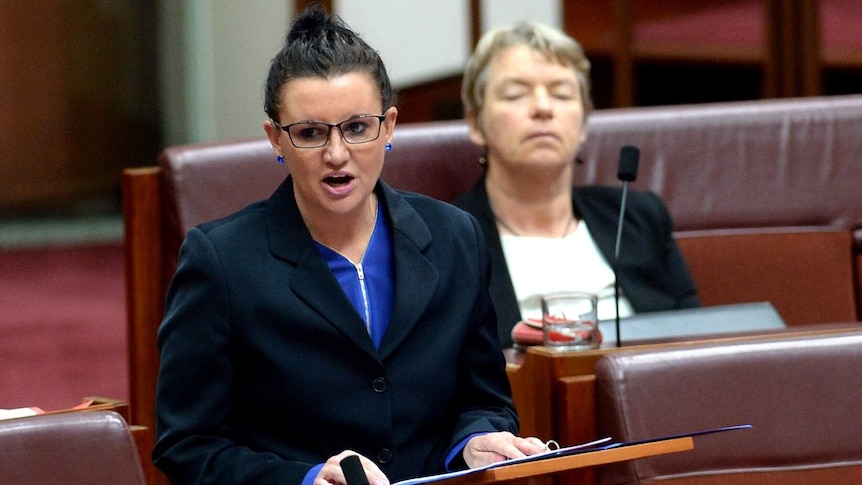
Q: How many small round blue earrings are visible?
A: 2